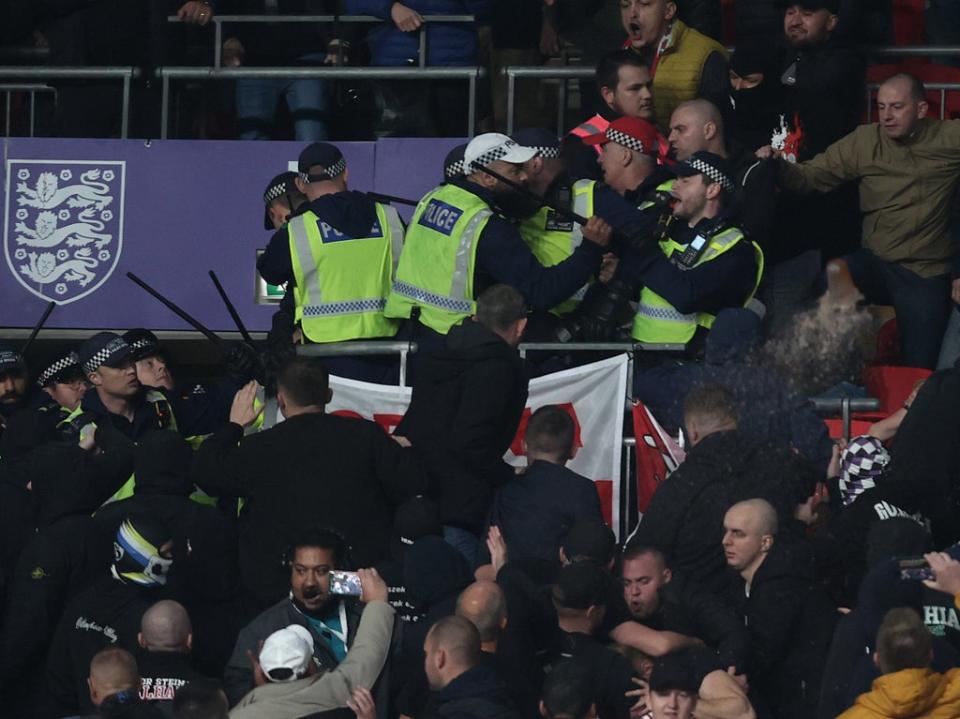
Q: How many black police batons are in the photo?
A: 5